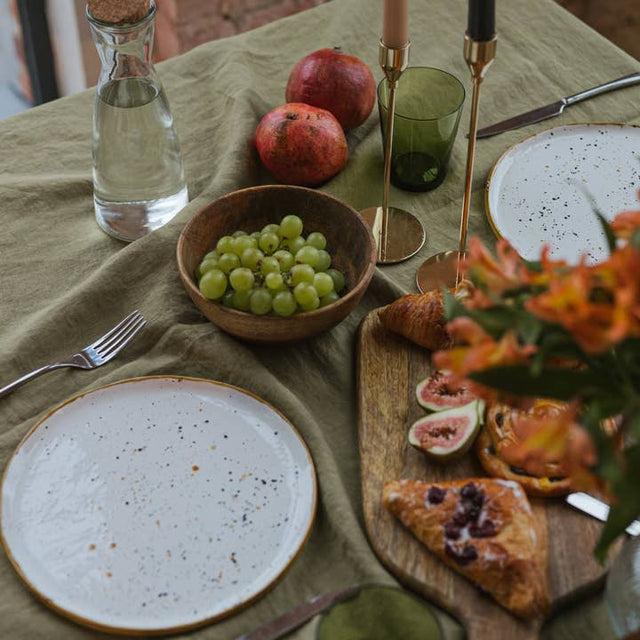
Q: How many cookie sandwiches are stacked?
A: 0